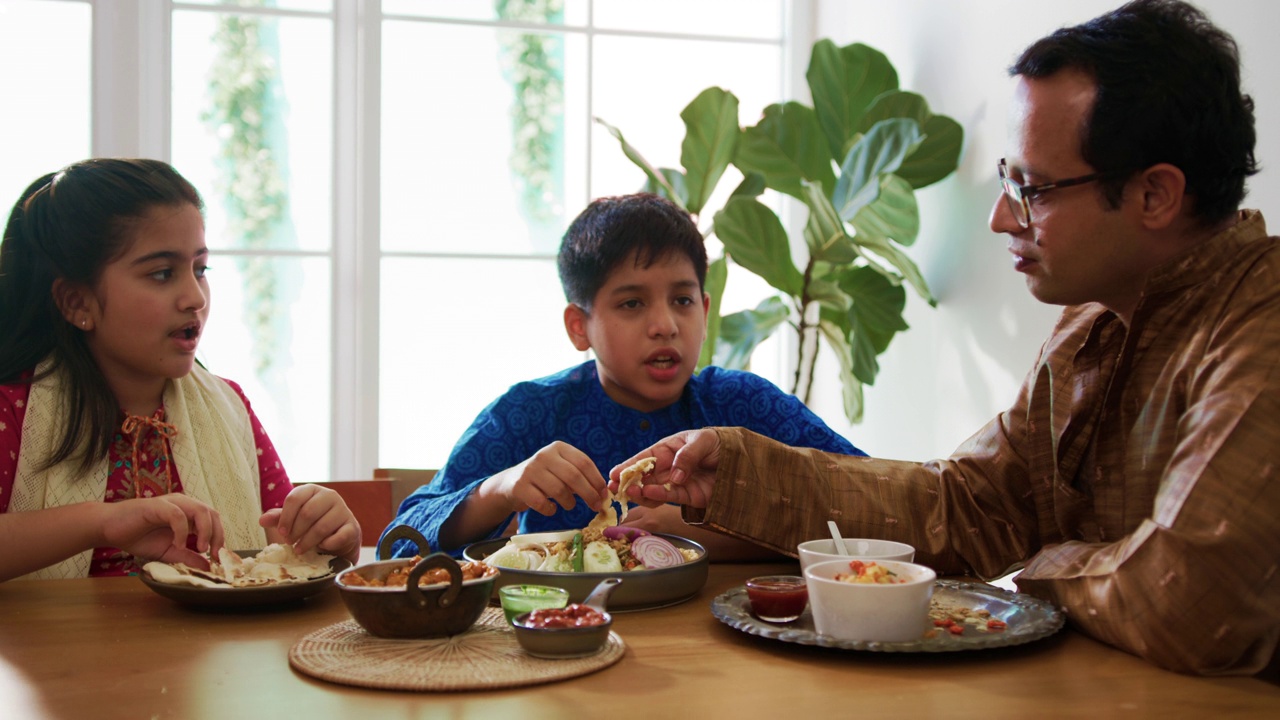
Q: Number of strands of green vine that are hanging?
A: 2